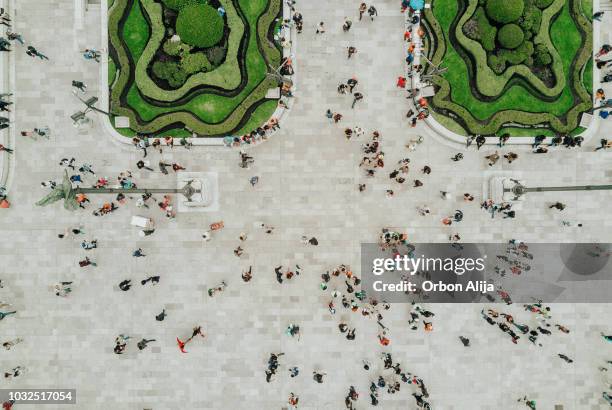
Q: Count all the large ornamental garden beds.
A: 2